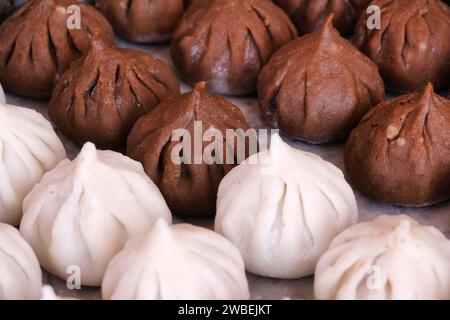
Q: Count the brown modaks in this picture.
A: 9